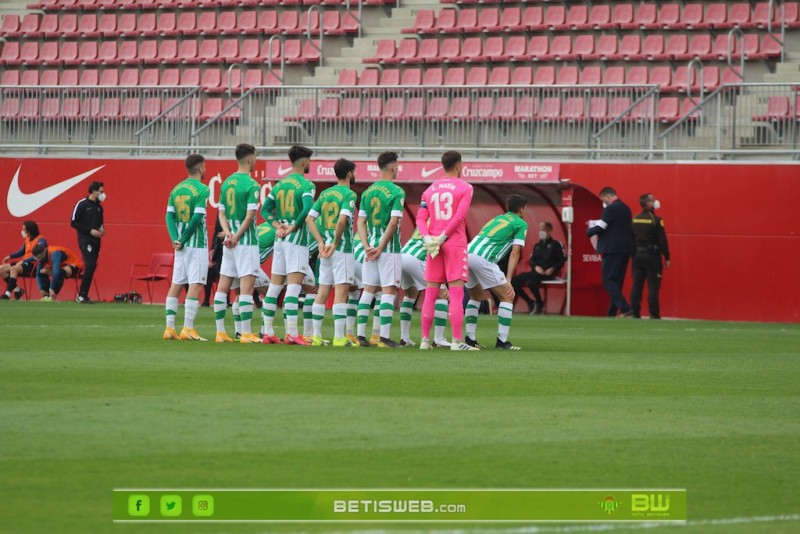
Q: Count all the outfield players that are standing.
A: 5